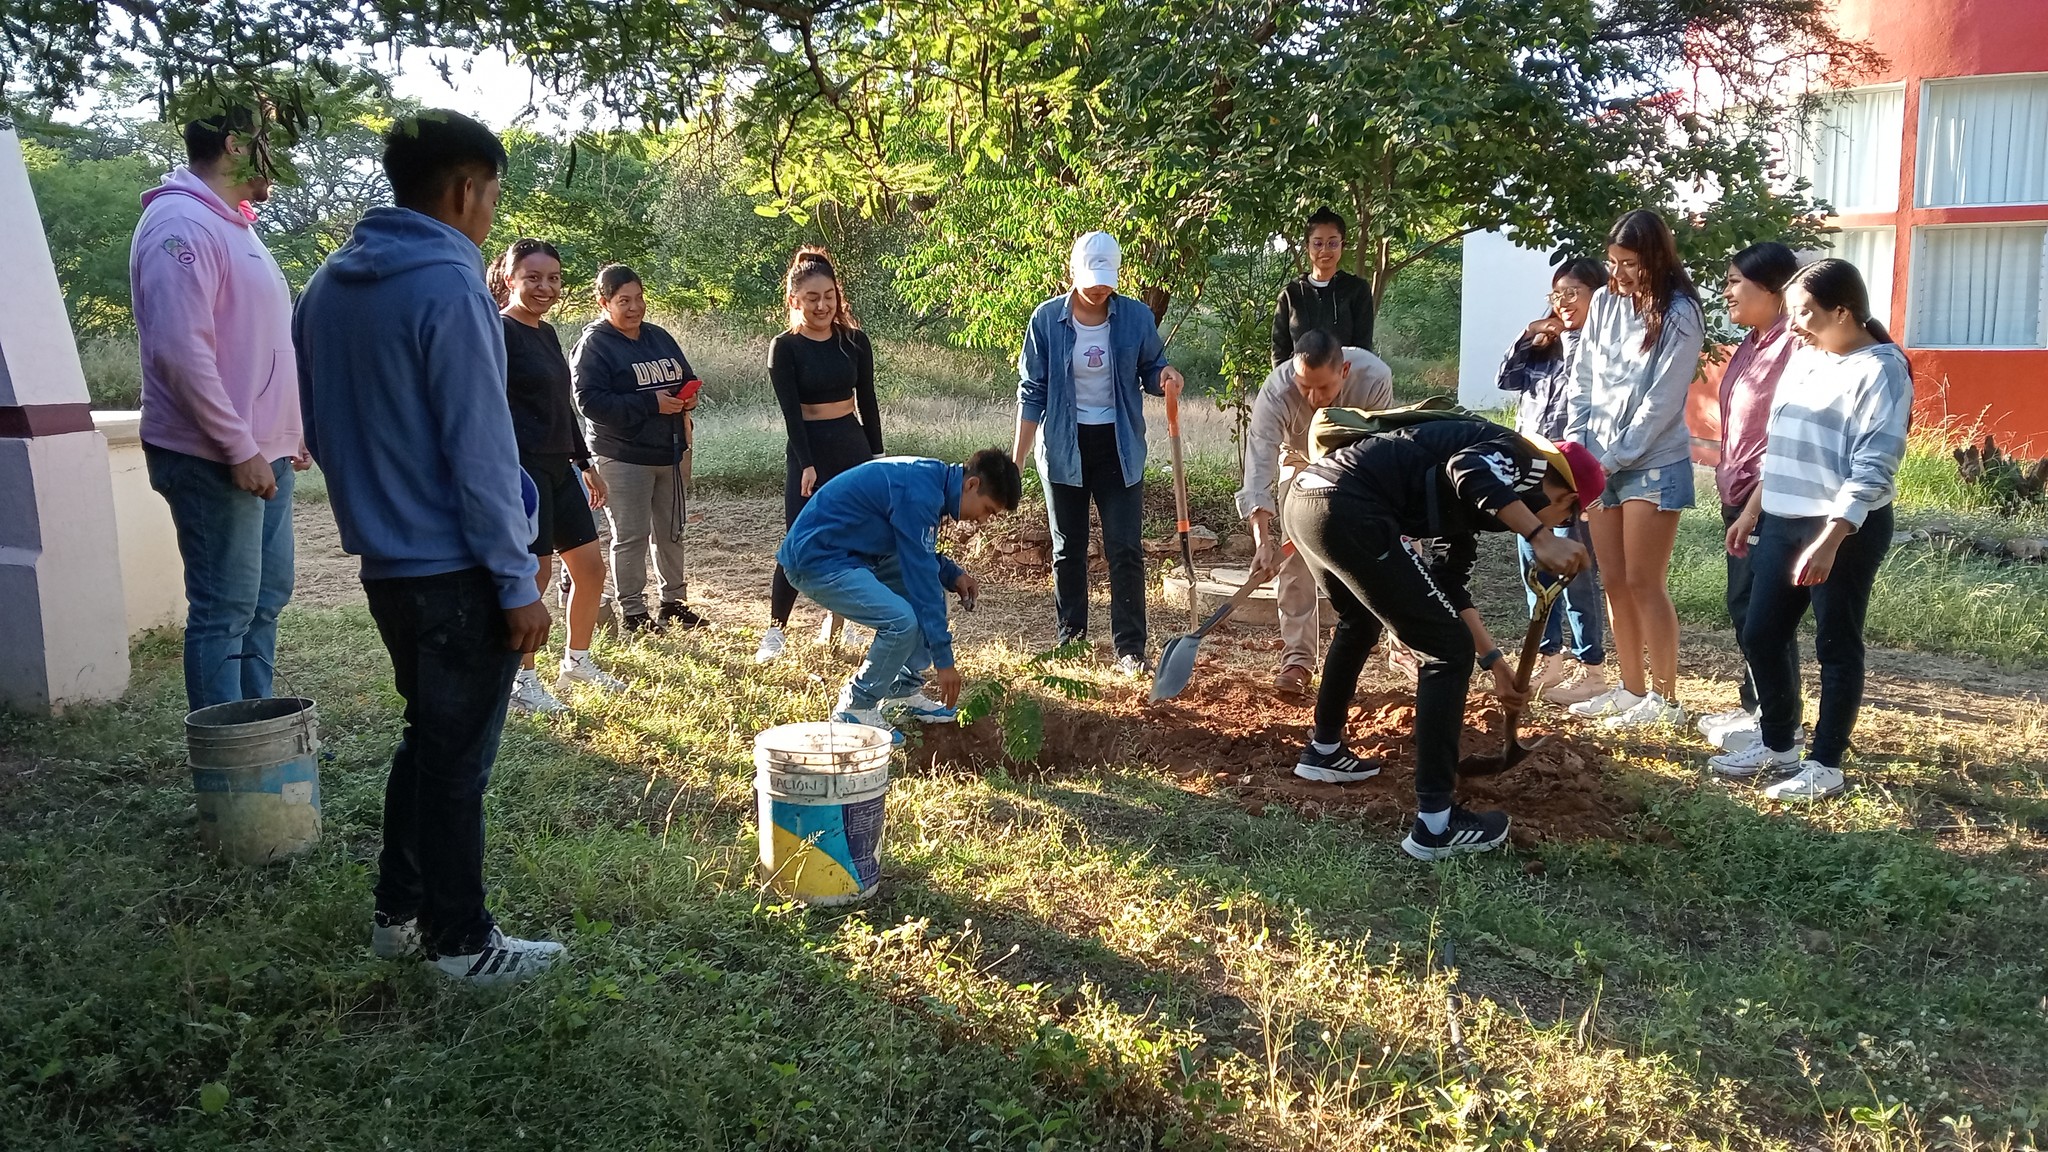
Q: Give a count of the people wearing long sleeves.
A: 14